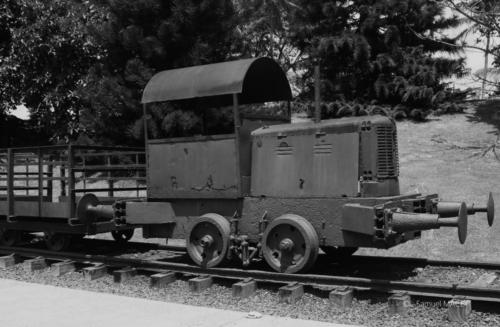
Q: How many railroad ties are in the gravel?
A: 12